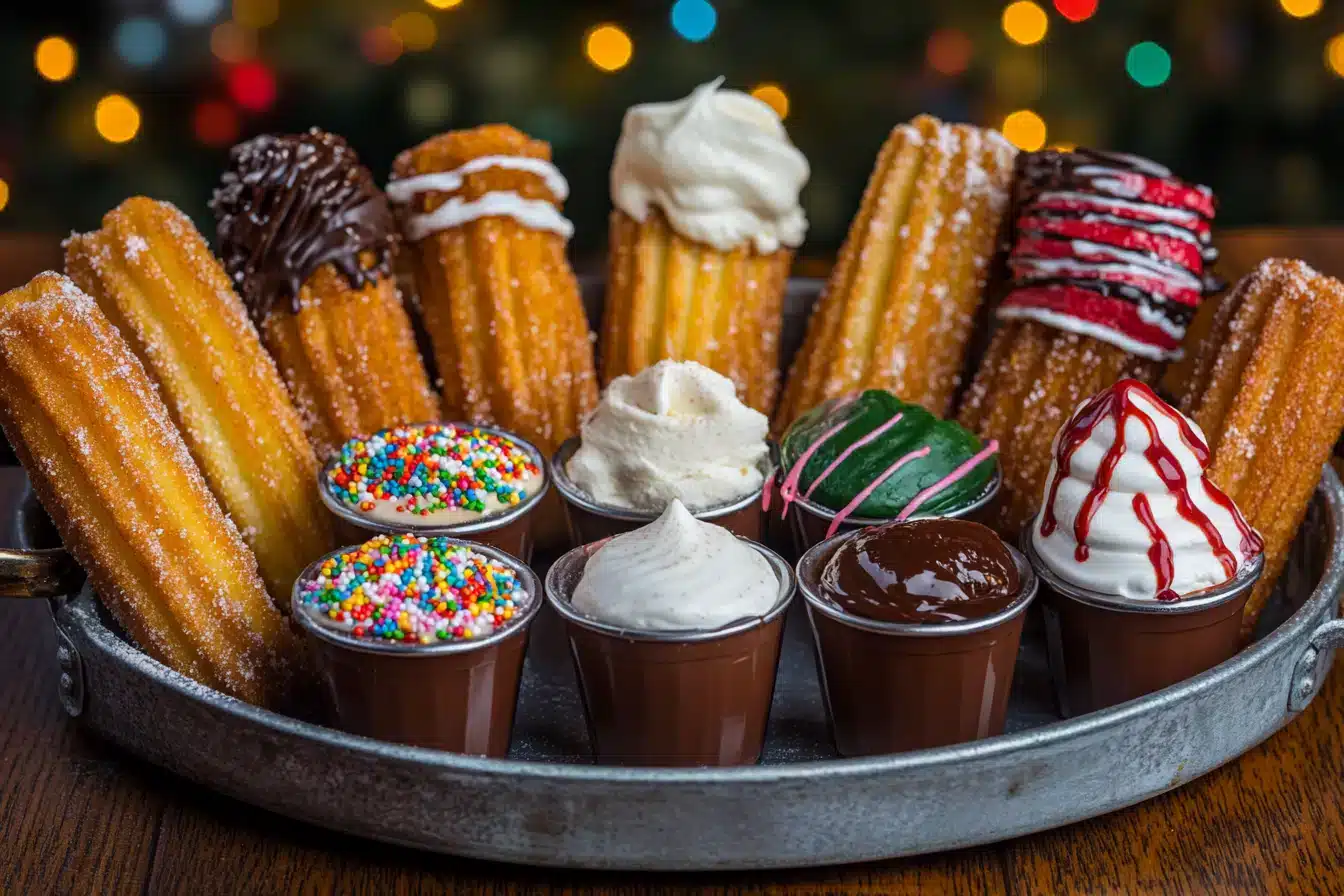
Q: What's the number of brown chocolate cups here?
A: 7